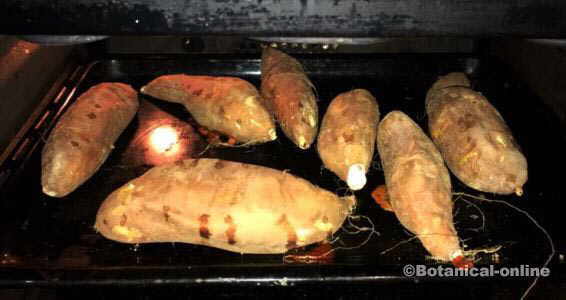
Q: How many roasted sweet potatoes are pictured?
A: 7